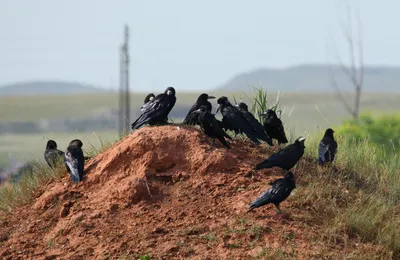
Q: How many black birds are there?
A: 12